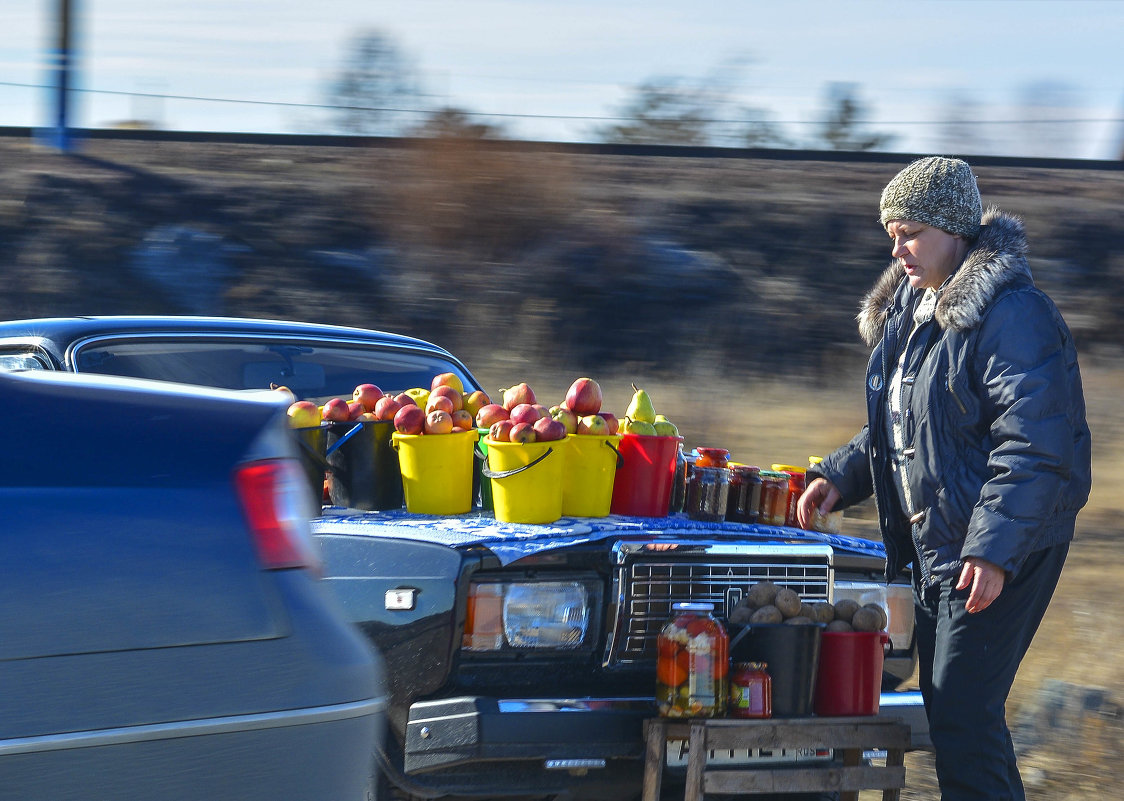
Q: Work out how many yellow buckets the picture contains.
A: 3